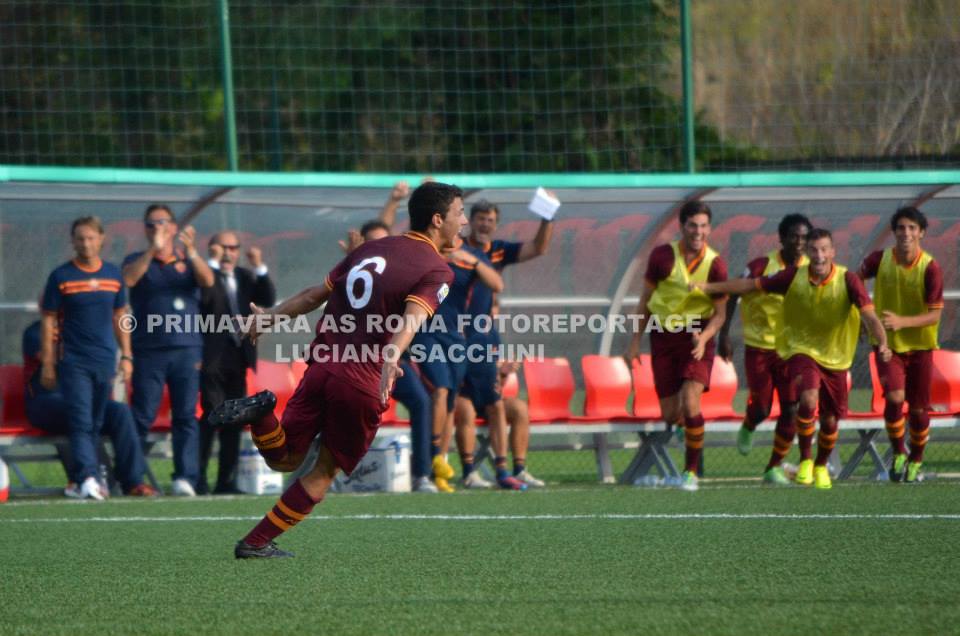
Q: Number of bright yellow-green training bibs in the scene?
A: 4